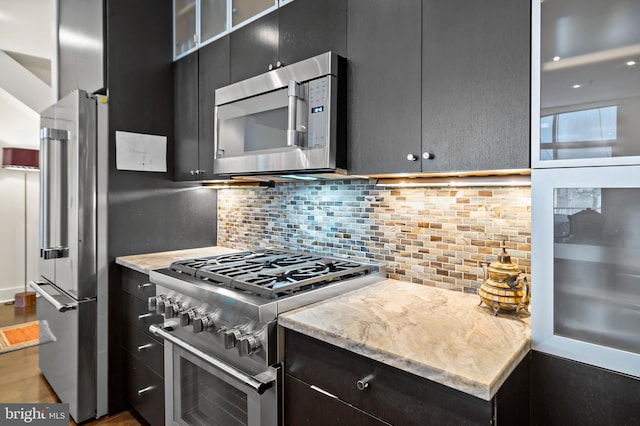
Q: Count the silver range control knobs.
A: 7